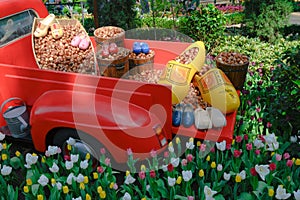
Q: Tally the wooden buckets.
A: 4